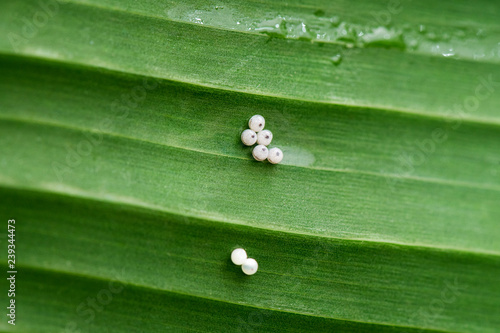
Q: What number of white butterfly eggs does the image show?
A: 7